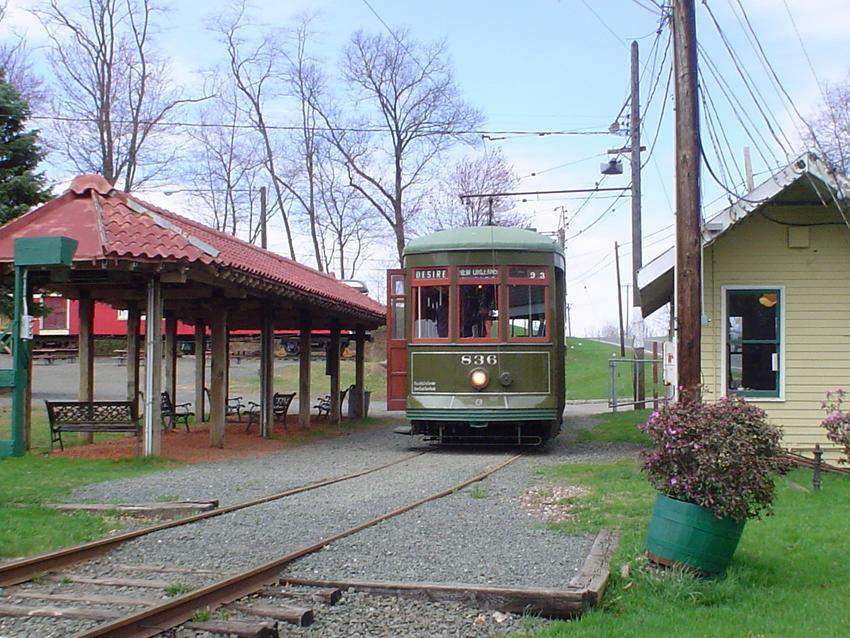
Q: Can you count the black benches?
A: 5